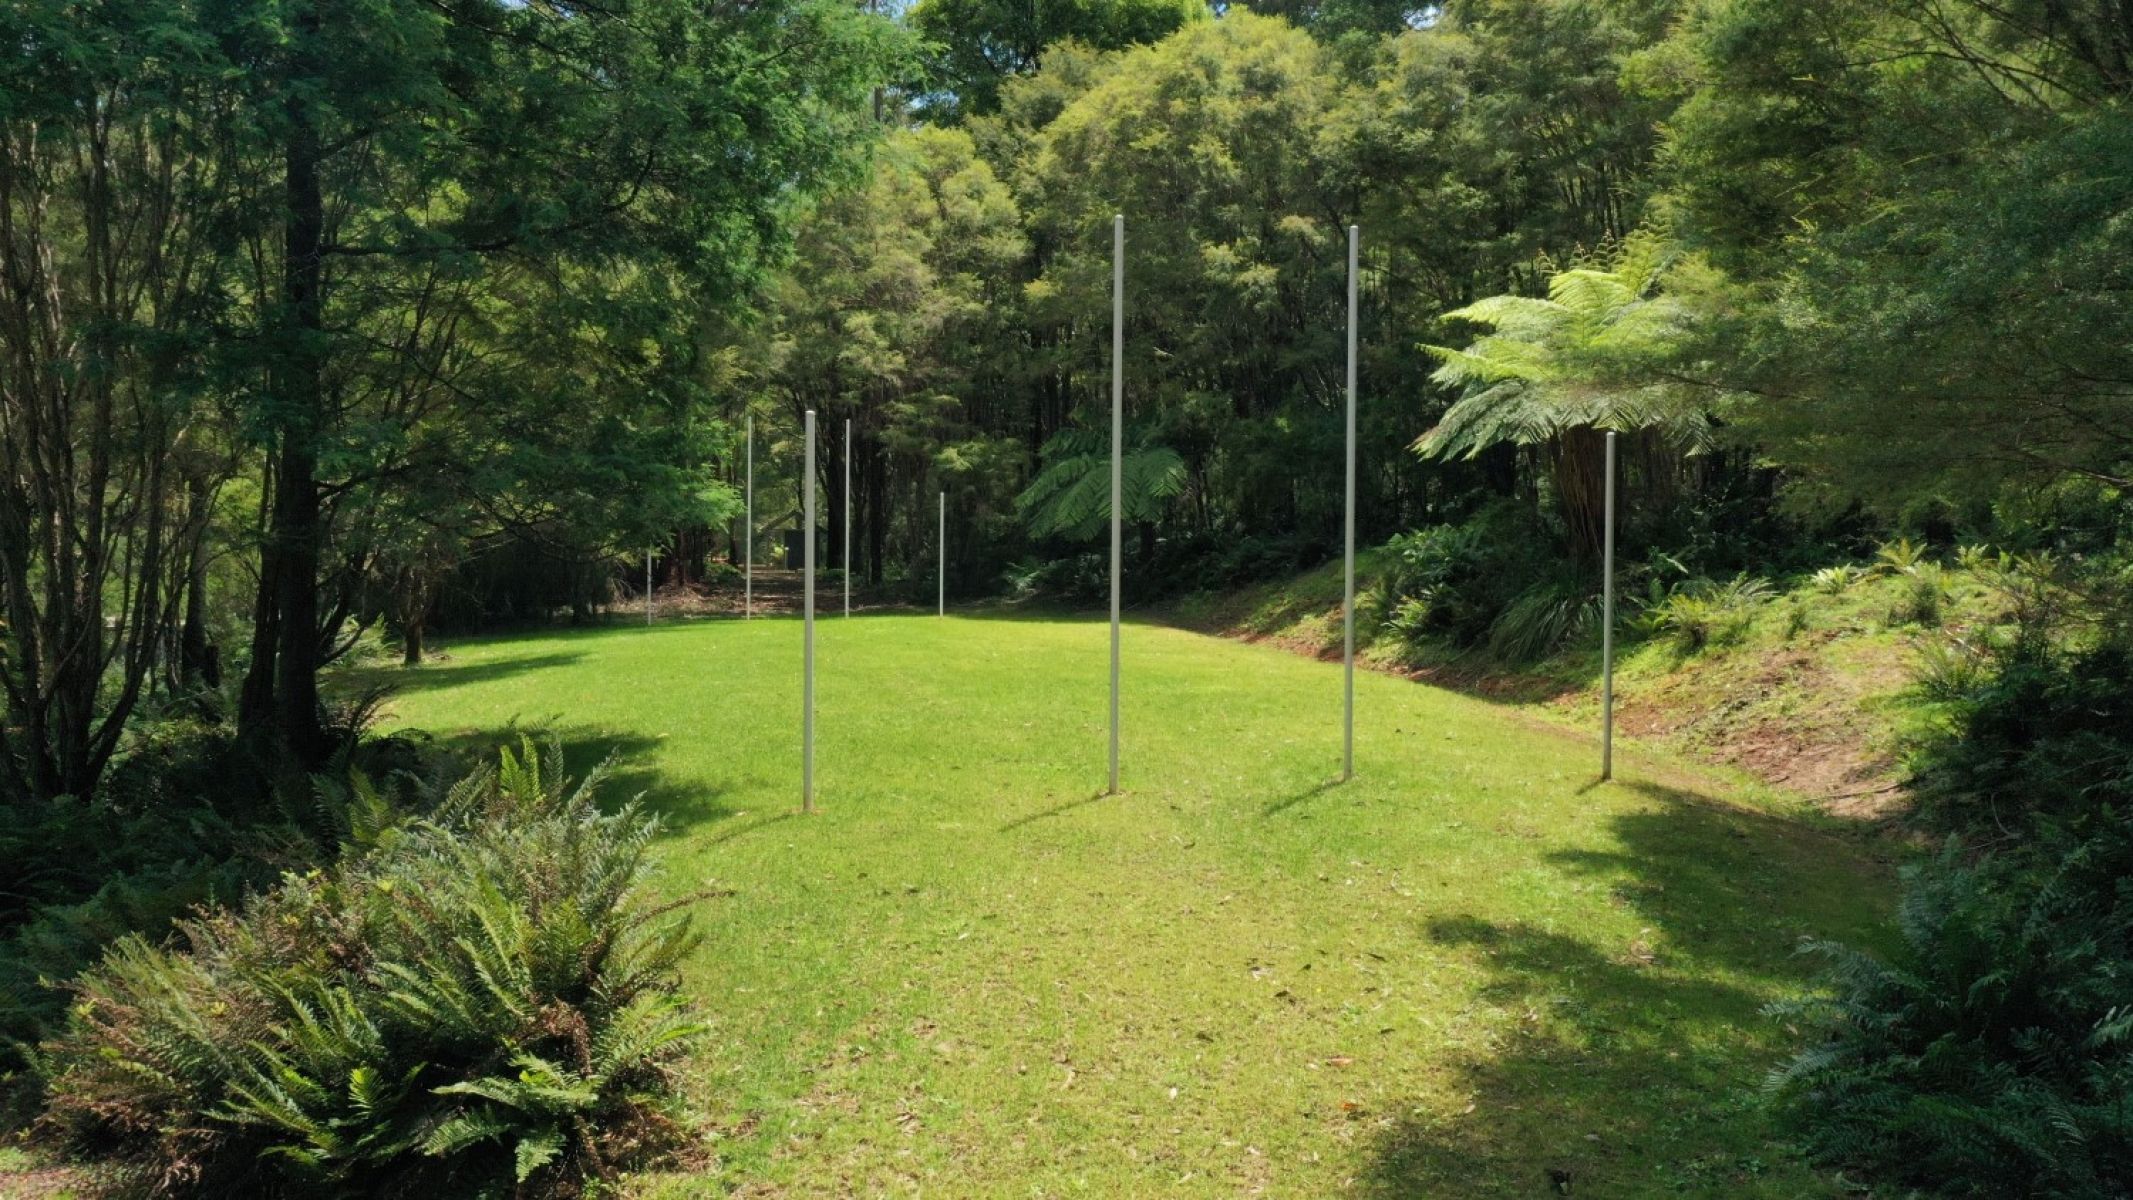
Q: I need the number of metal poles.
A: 8